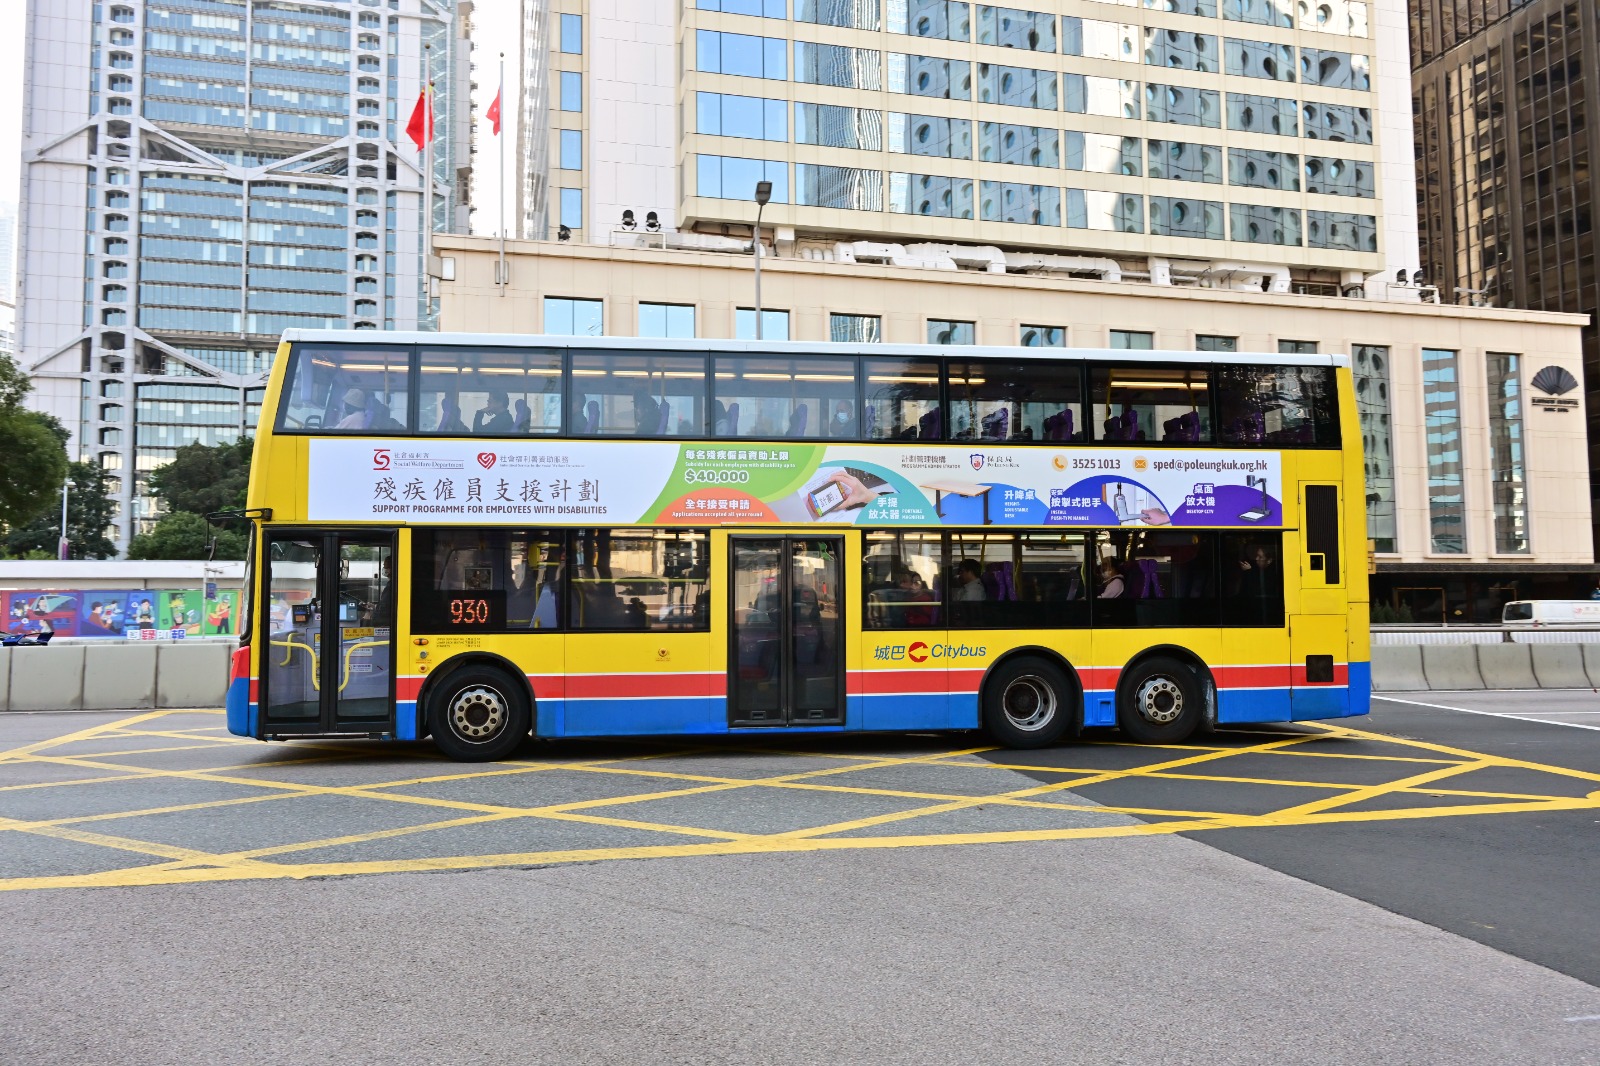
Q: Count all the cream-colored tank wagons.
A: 0